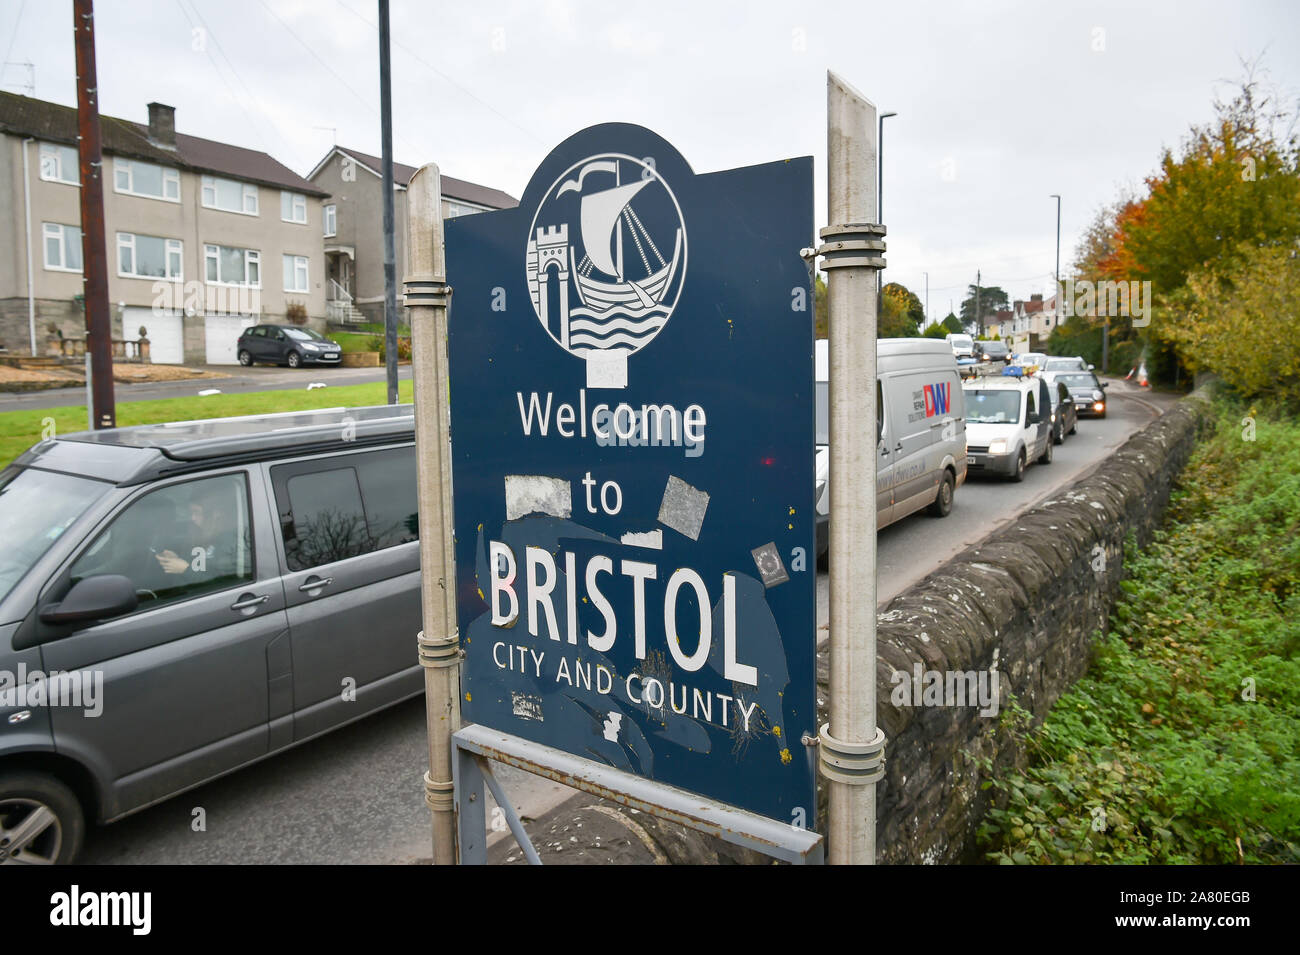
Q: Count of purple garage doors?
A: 0